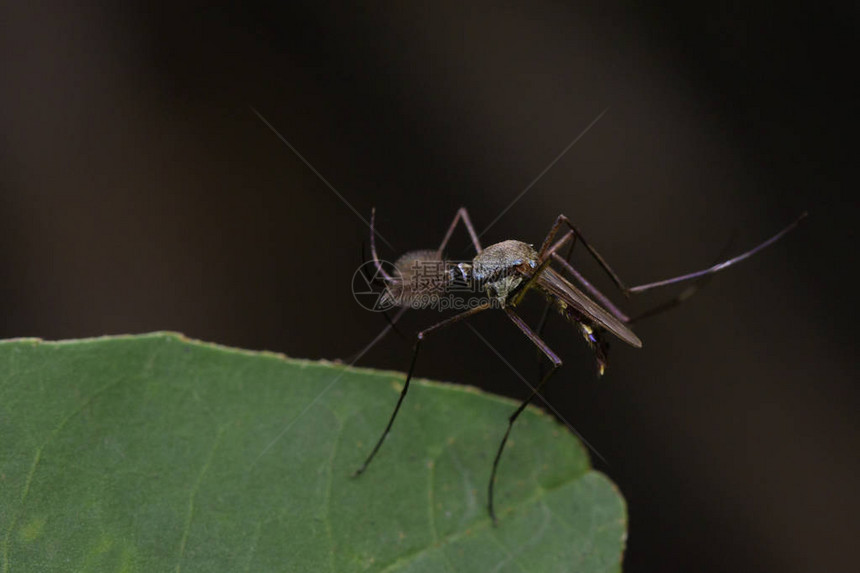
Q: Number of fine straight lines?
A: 4